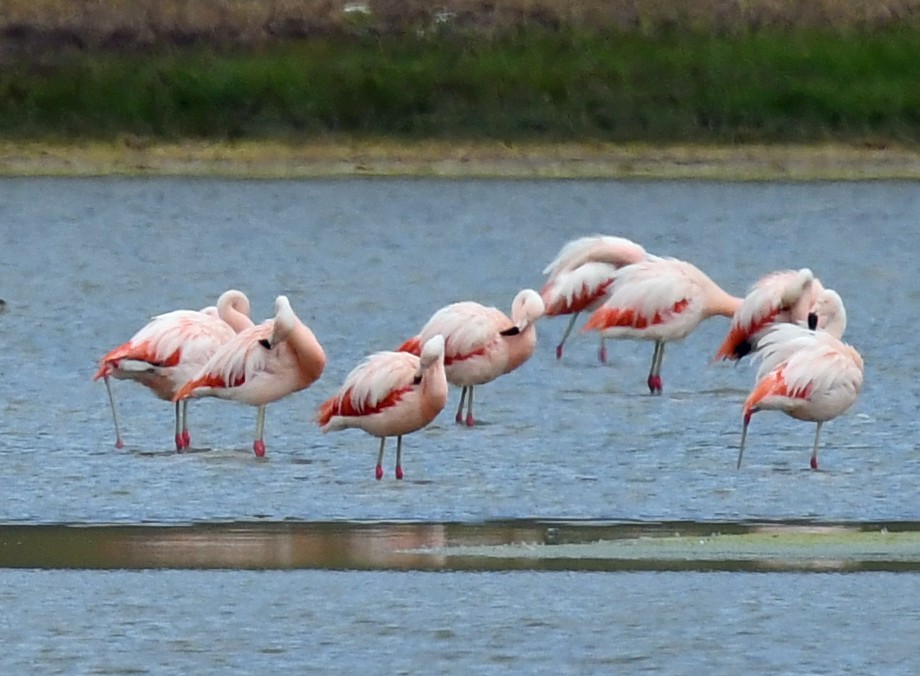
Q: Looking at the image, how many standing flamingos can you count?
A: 8